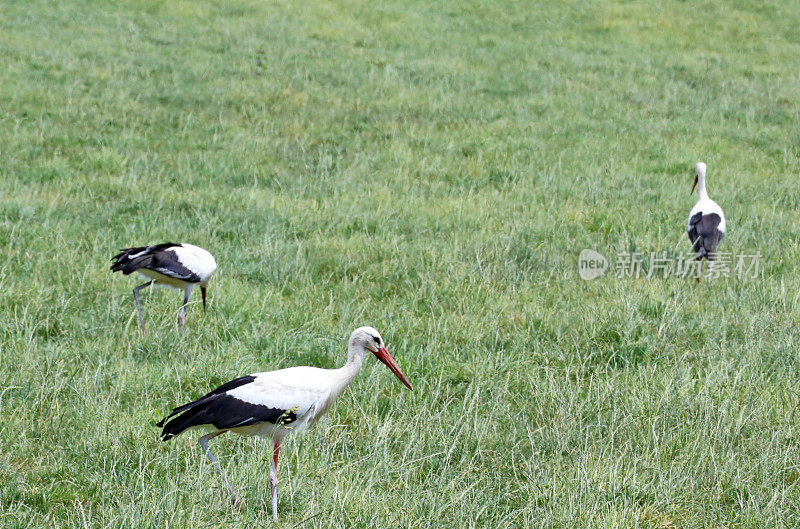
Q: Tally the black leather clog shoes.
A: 0